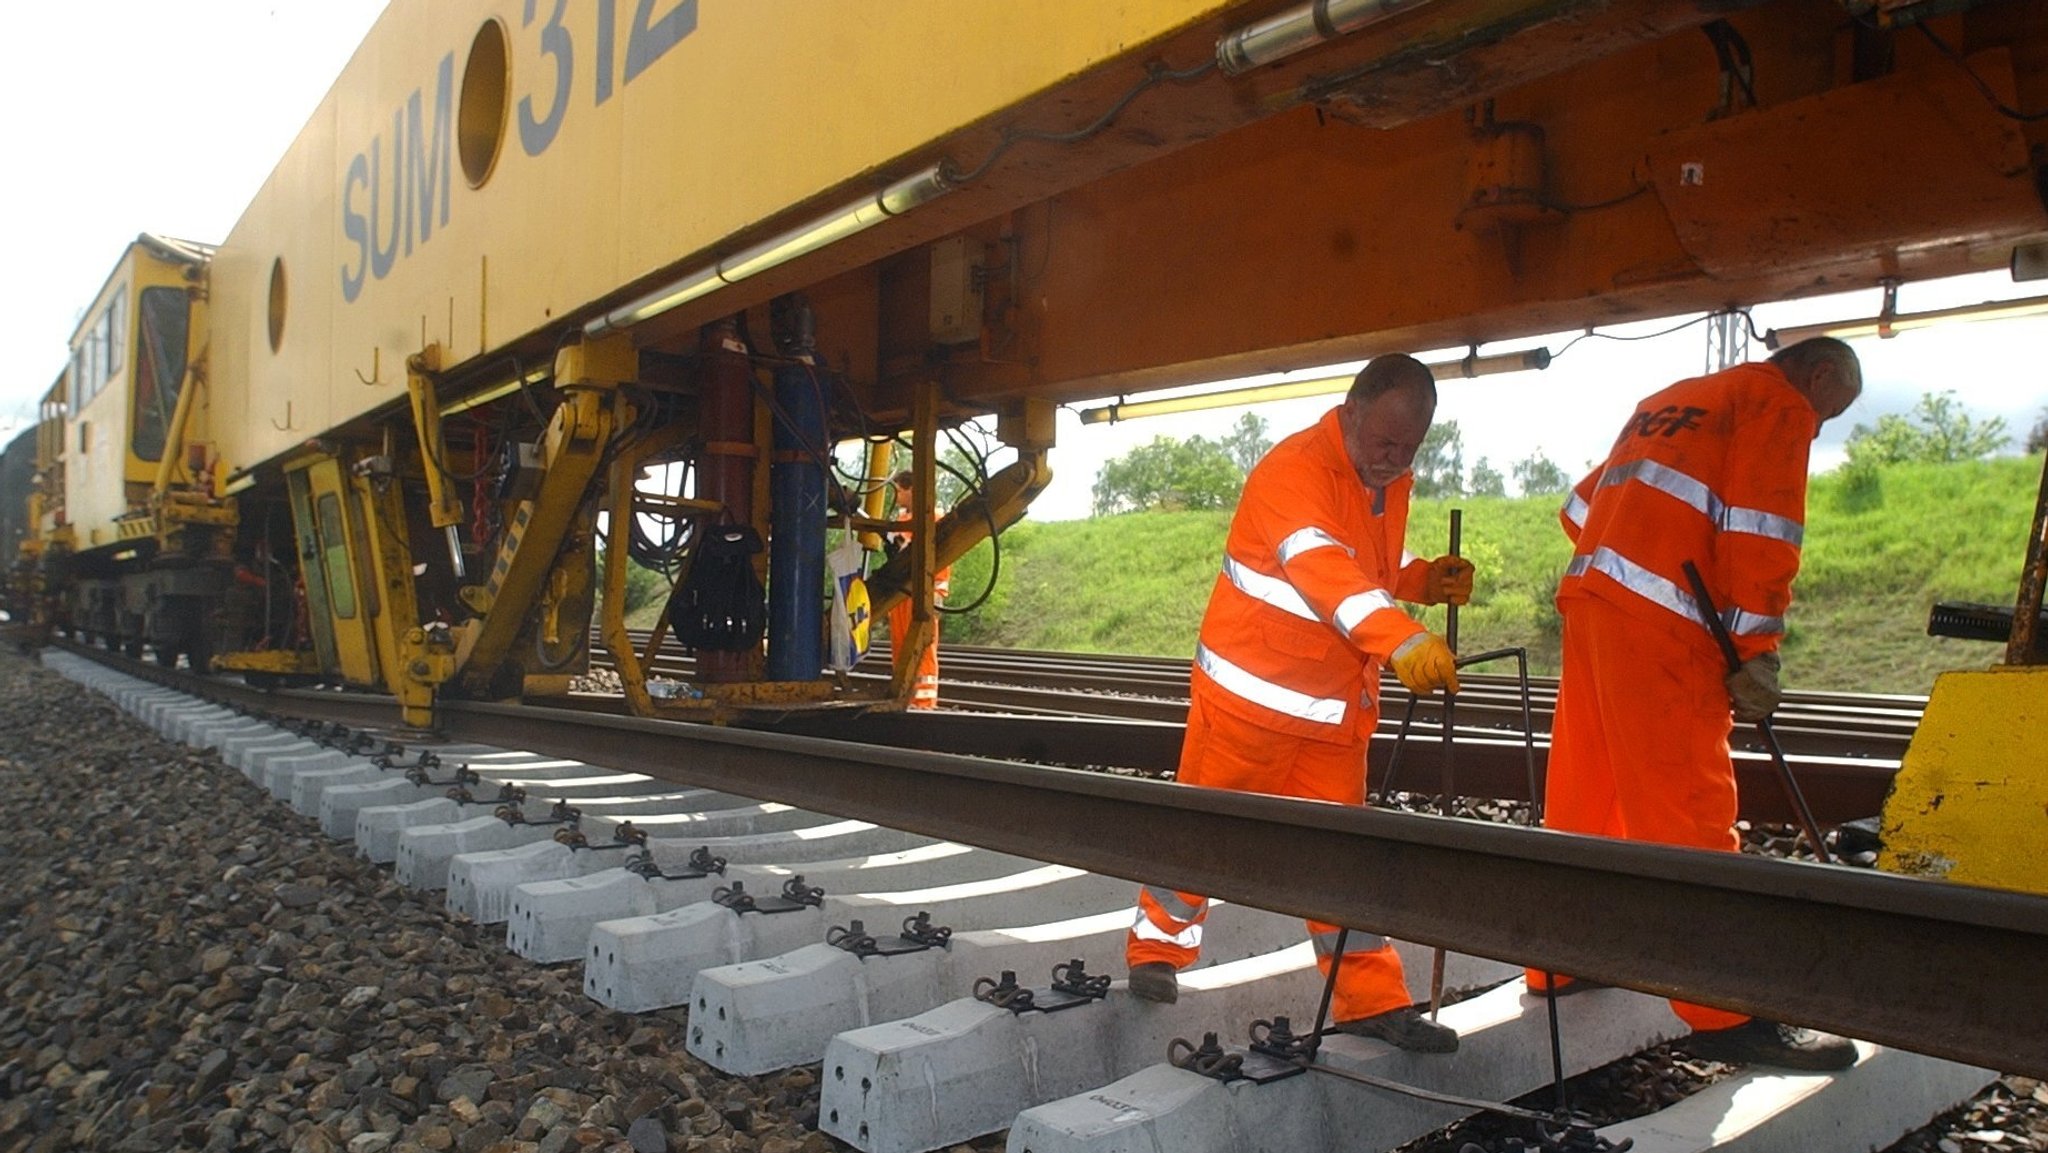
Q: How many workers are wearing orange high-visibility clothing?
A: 3